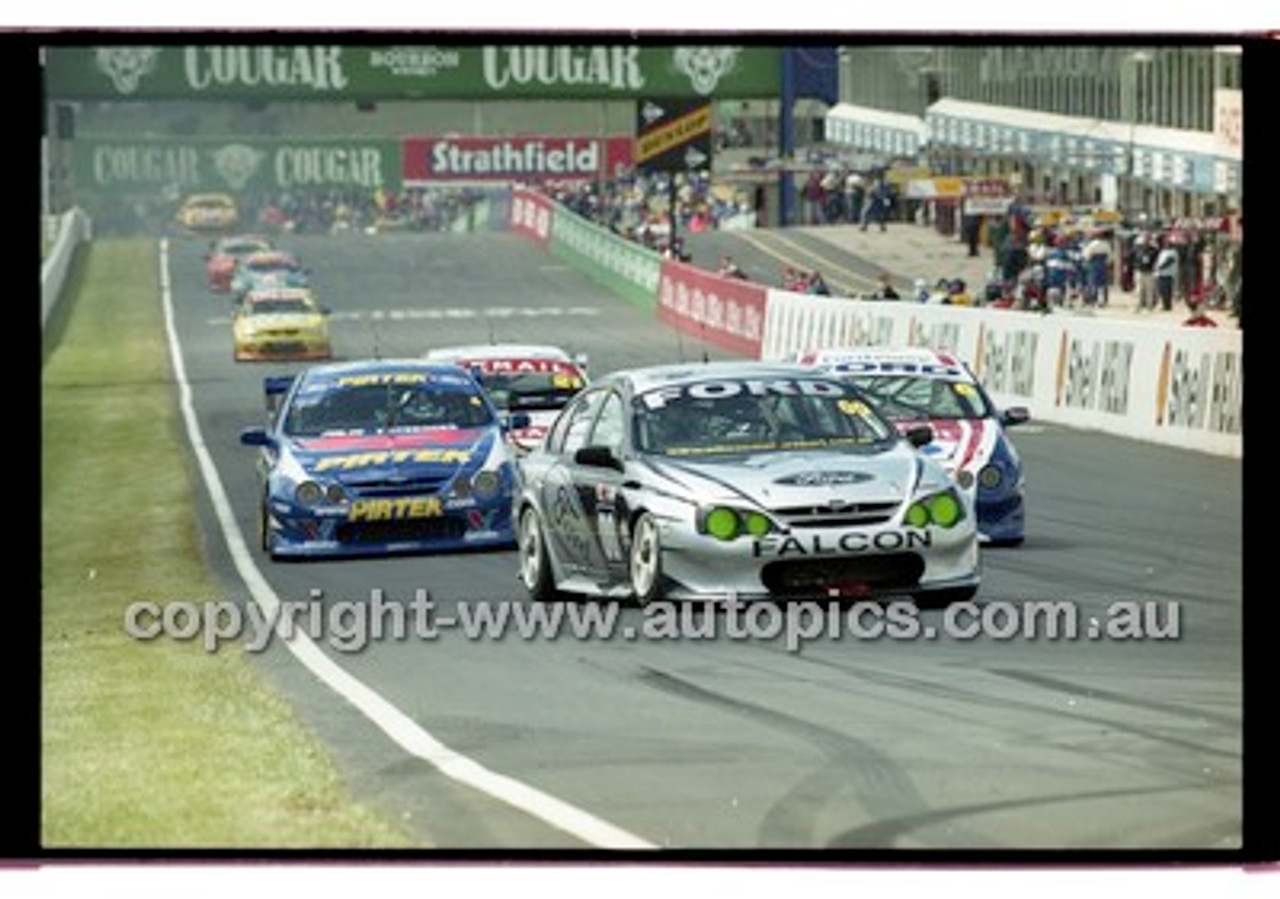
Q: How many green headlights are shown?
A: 4